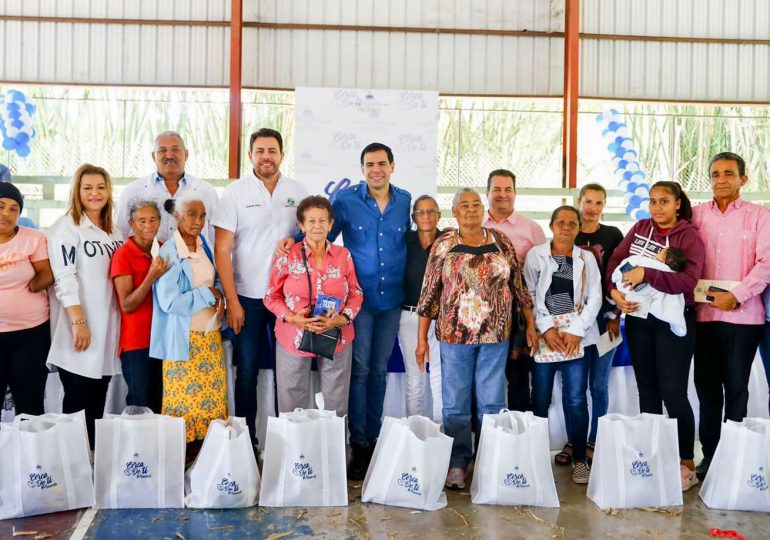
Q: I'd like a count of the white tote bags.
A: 8